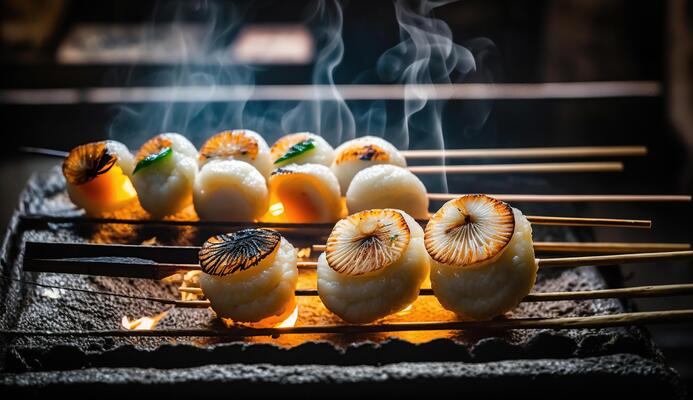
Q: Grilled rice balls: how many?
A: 11